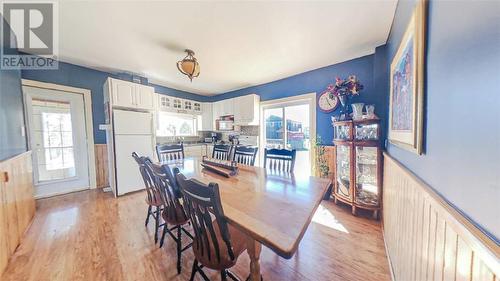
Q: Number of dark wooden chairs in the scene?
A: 7